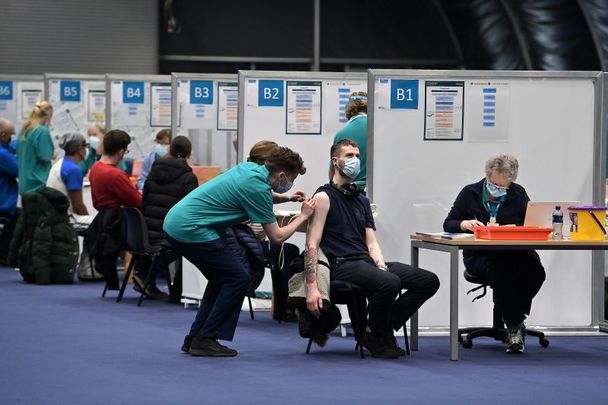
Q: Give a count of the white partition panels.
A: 6